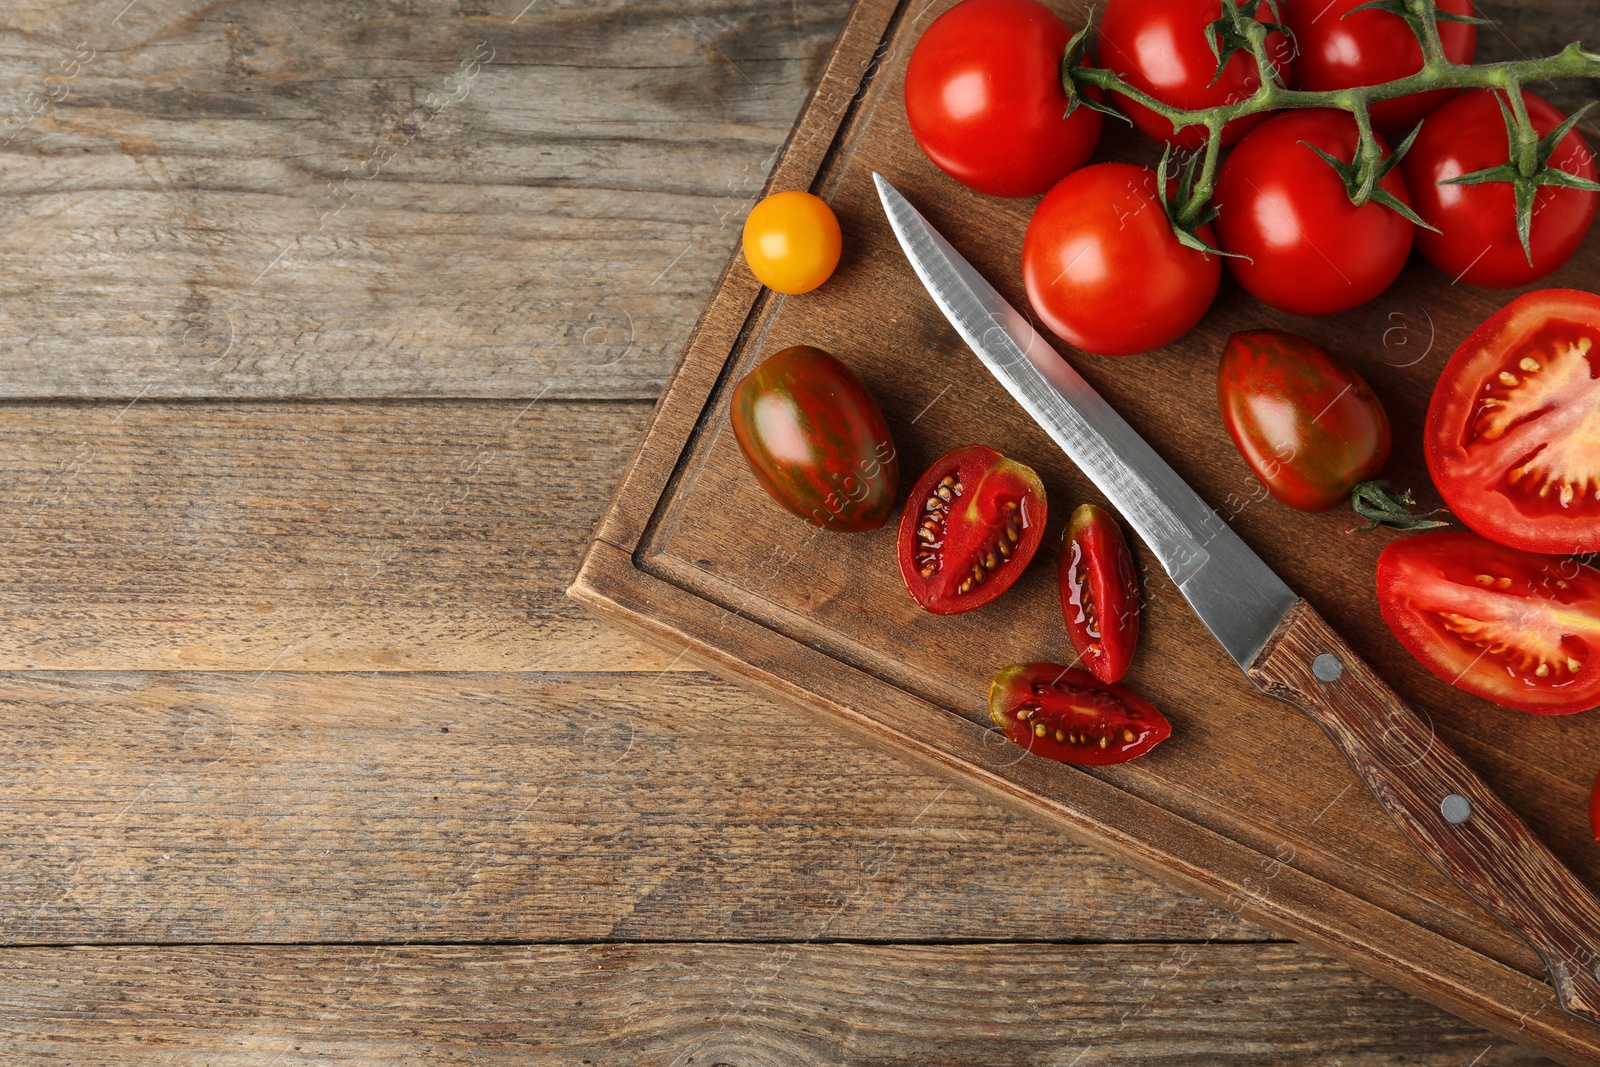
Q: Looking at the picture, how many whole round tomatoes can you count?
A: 7